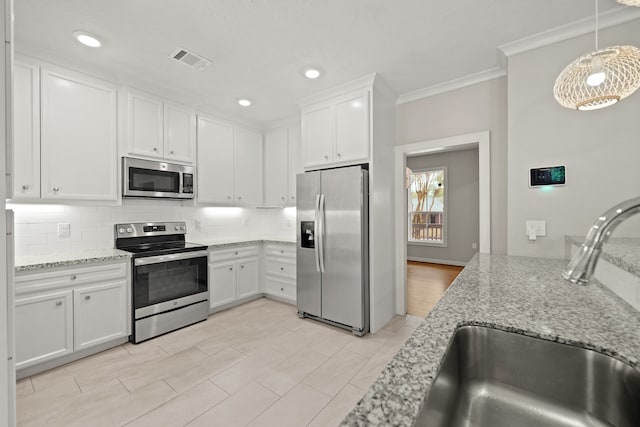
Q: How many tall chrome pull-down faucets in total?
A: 1